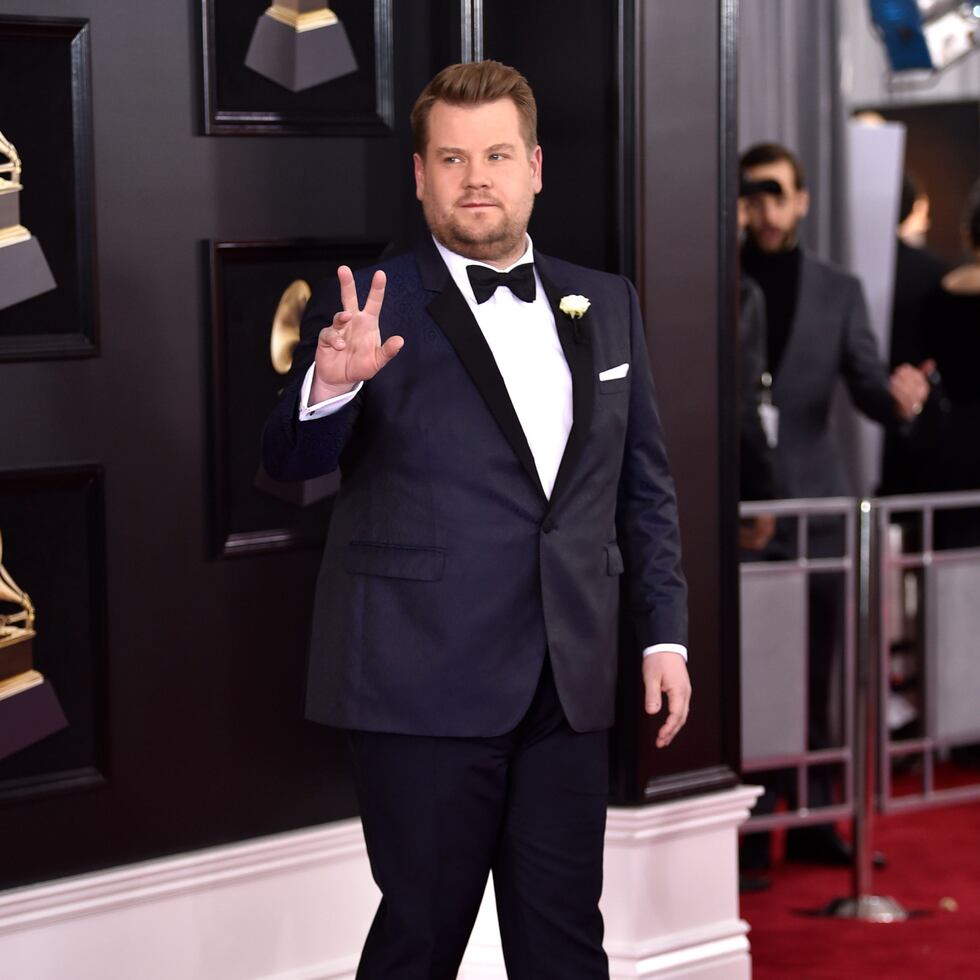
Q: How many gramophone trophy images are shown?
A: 4